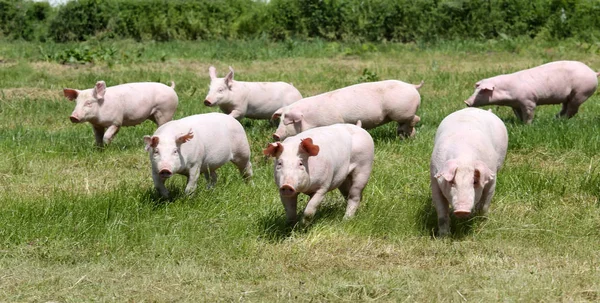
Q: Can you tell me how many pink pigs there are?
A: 7